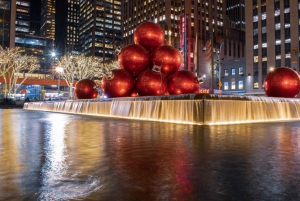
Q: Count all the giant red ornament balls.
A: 8